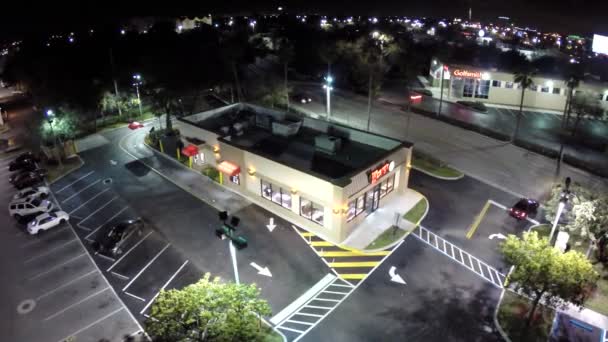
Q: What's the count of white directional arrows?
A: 4